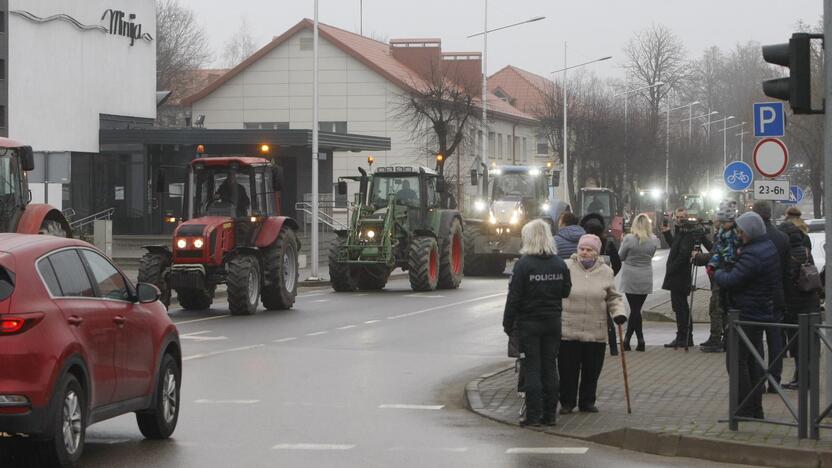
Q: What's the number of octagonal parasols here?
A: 0